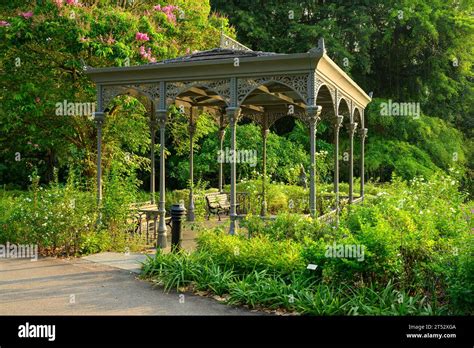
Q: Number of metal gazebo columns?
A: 11